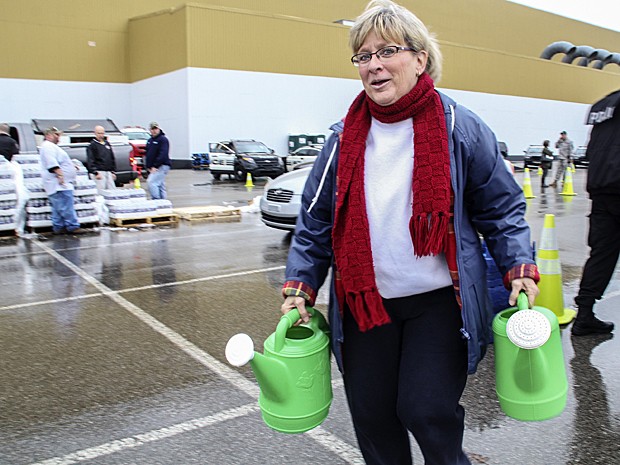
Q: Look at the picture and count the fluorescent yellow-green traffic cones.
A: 7